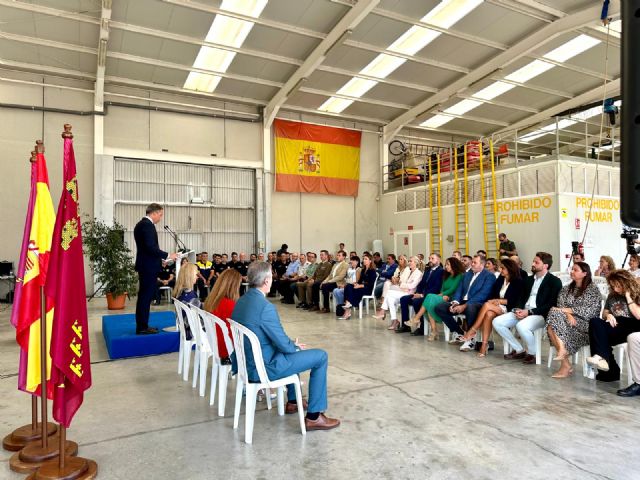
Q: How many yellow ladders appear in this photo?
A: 3